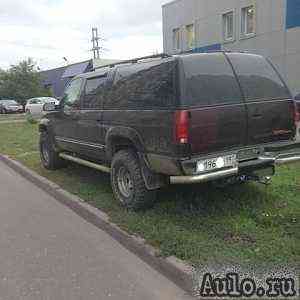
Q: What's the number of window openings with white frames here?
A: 4